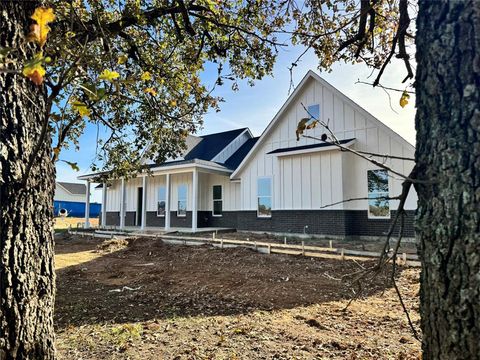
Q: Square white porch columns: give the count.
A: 6